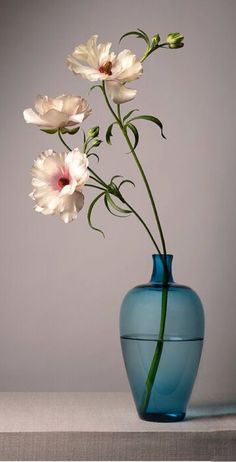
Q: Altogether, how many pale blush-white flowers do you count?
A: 3